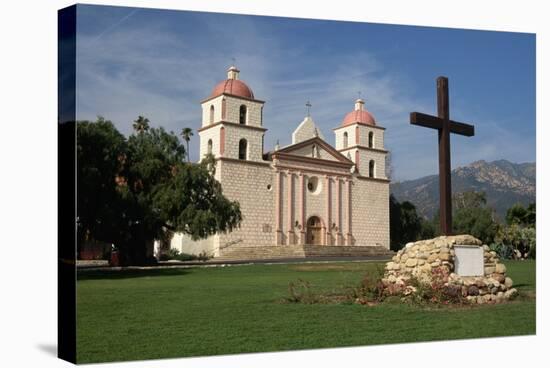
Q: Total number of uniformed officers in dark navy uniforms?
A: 0